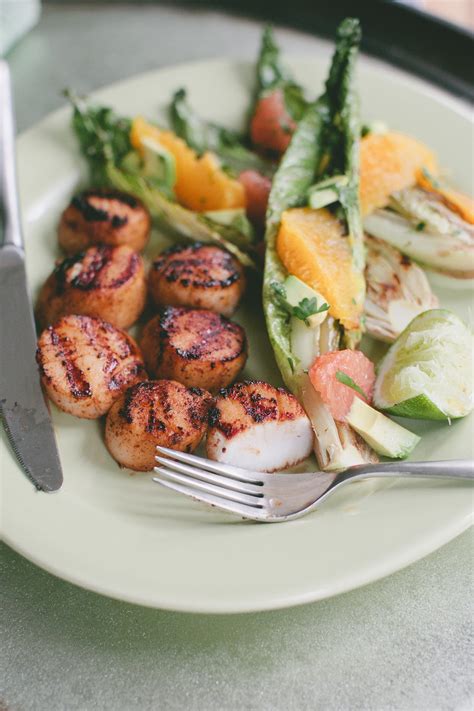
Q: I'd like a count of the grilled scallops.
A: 7